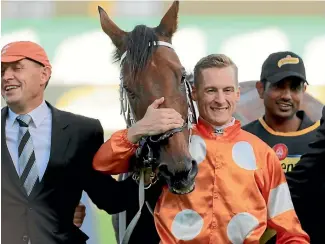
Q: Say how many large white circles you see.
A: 4